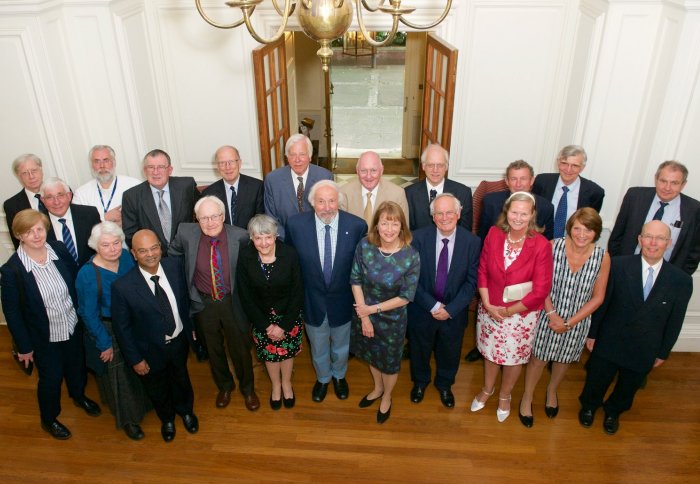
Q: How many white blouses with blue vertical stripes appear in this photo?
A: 1